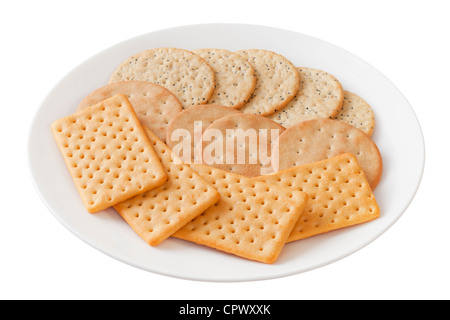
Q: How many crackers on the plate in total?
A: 13